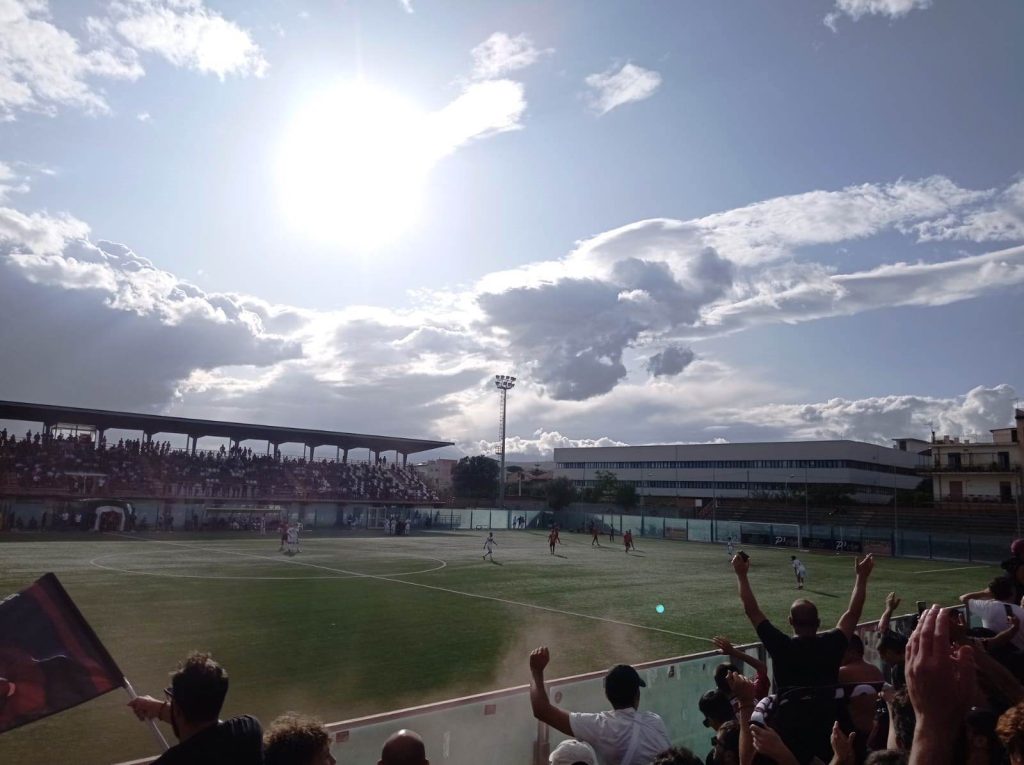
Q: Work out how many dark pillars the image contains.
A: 10